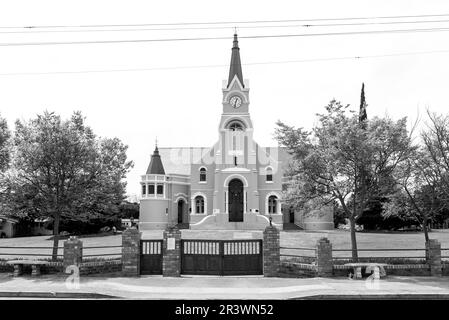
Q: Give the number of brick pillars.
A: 6